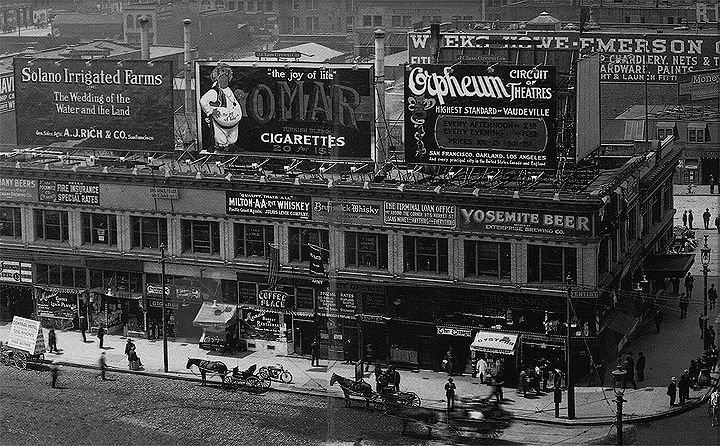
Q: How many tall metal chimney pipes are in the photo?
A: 4